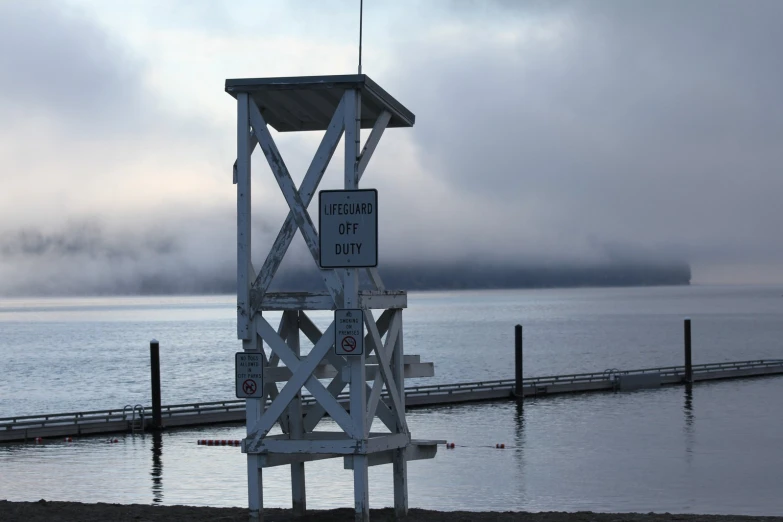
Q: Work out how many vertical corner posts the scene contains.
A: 4